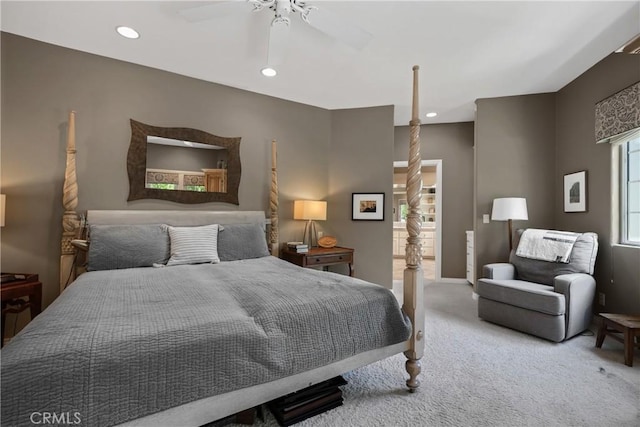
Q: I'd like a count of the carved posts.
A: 3